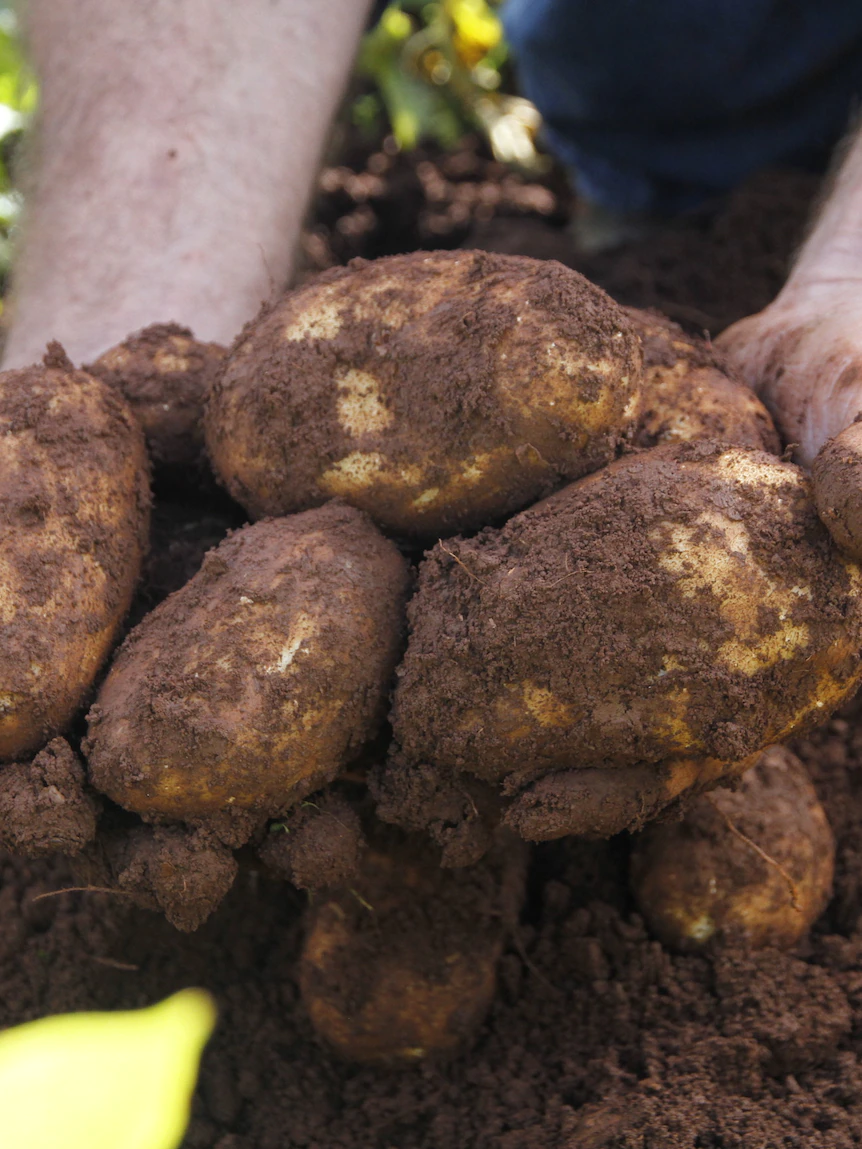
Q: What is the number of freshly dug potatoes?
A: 9